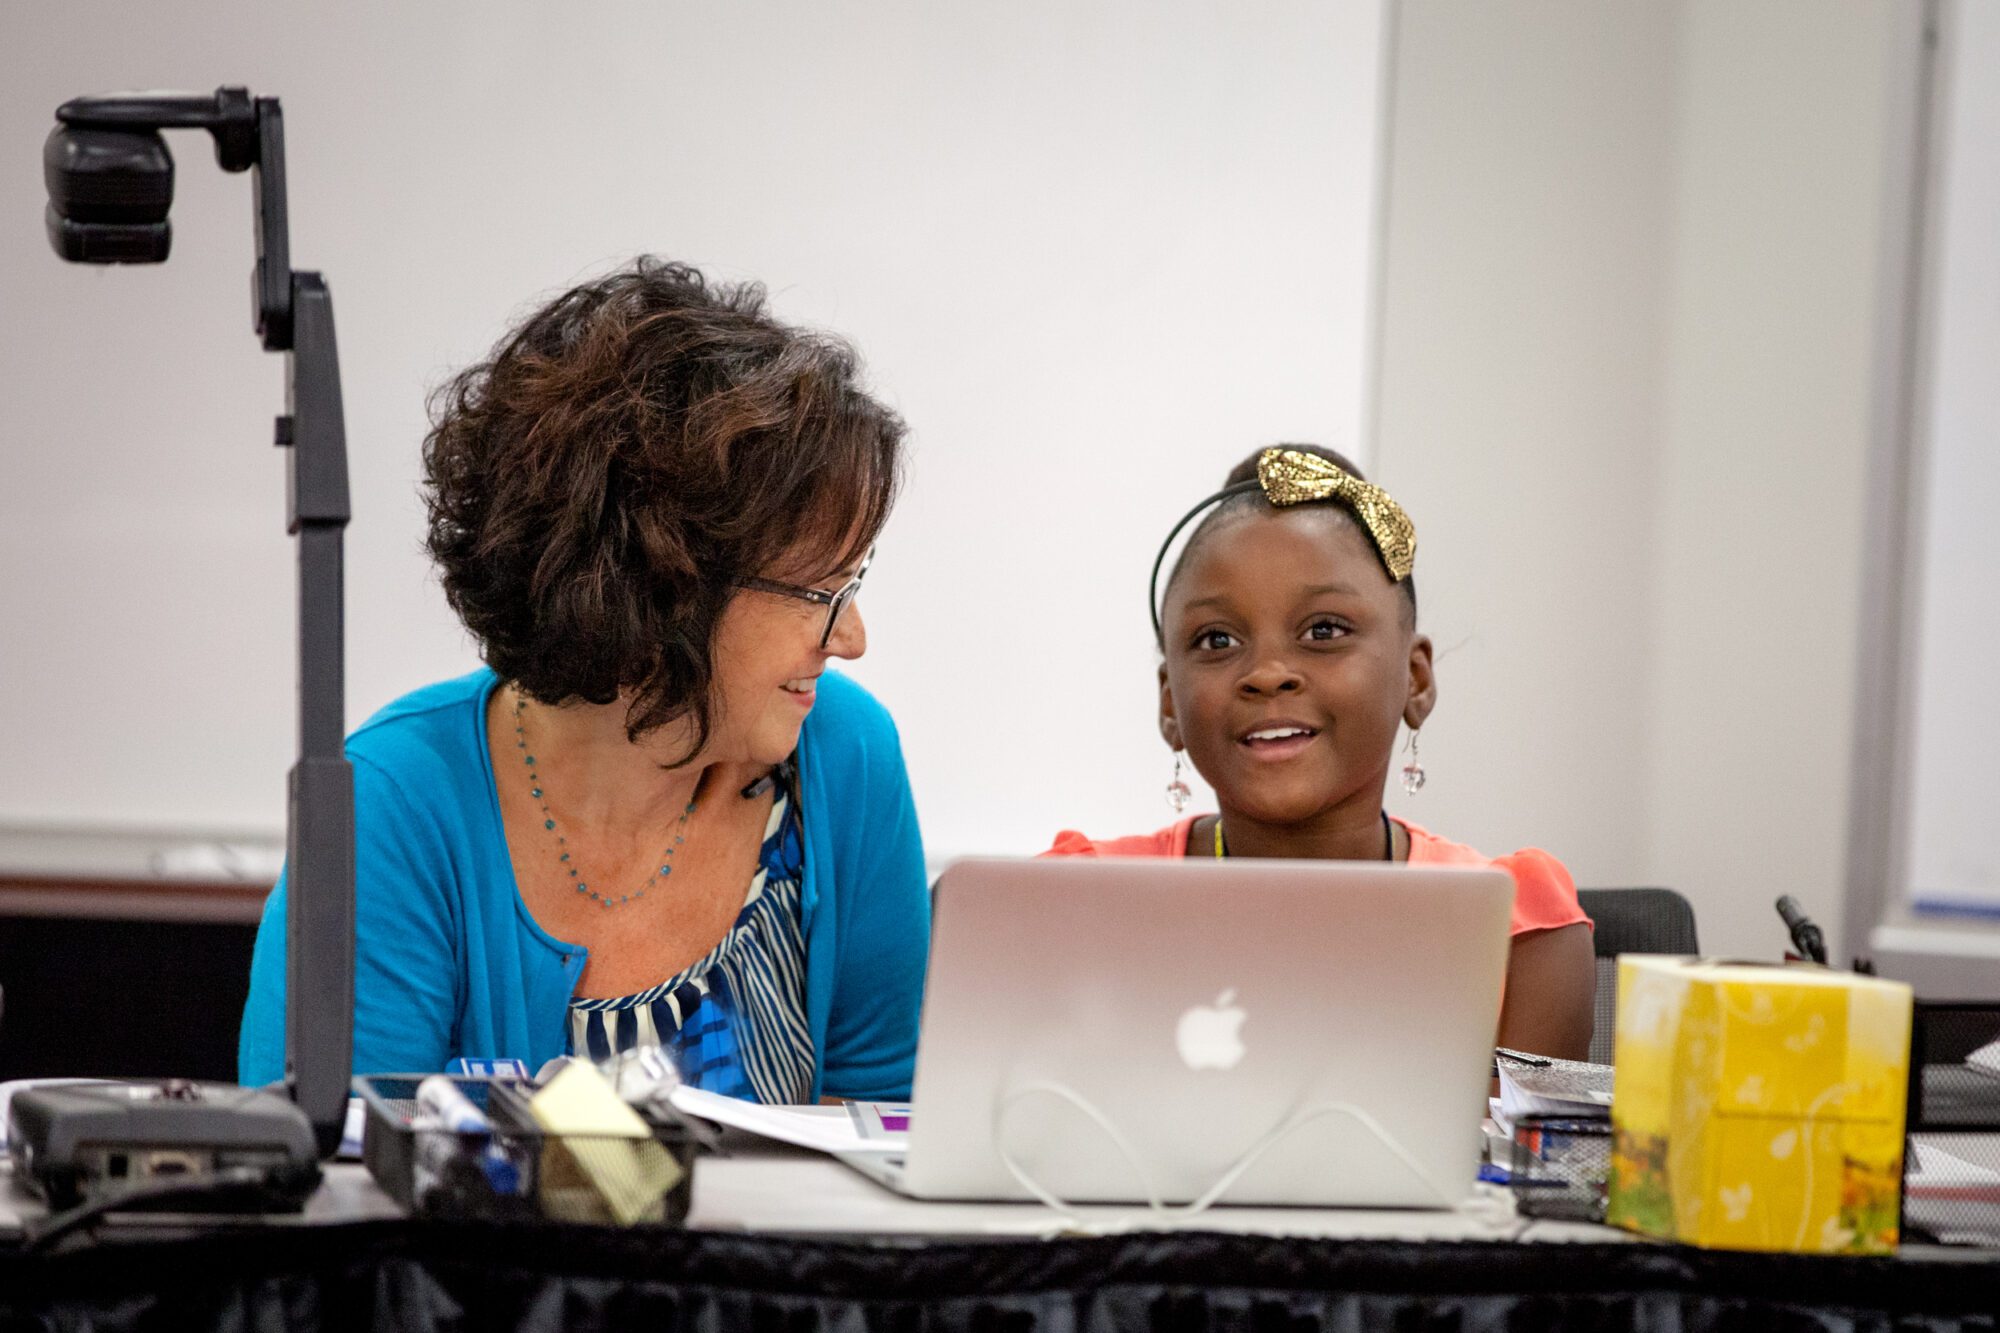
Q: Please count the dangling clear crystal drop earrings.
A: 2